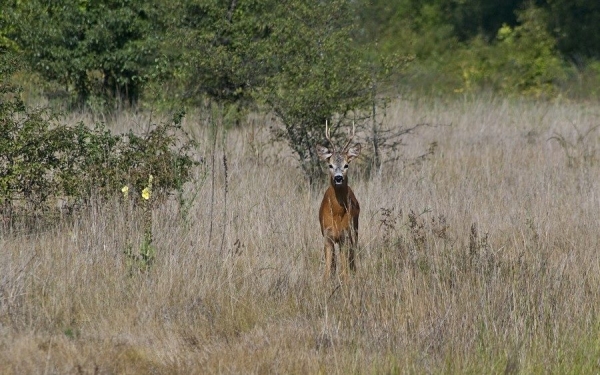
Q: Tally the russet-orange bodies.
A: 1